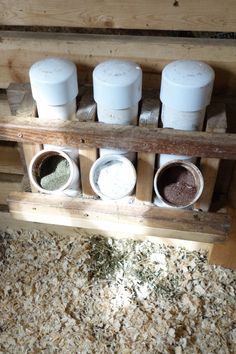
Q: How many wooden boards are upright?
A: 4